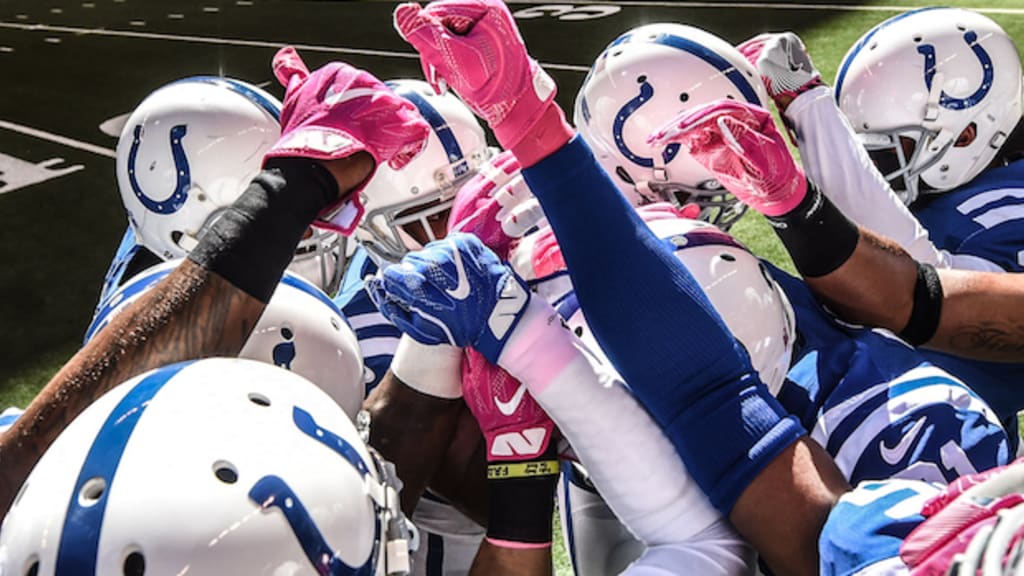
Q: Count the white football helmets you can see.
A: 7